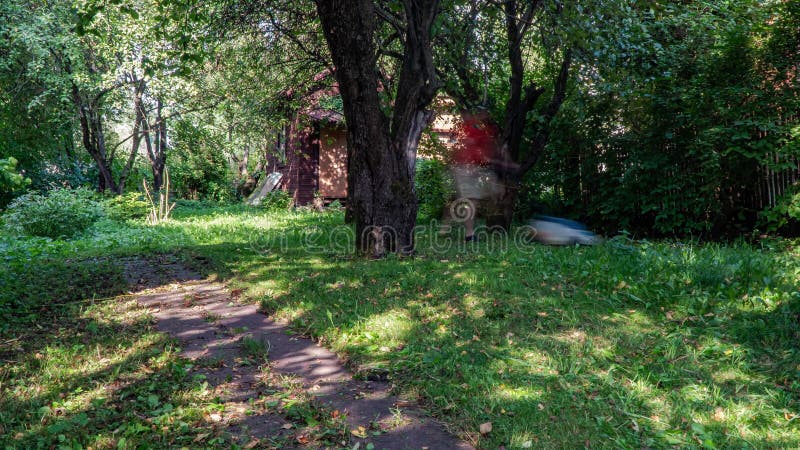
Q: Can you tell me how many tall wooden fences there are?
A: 1